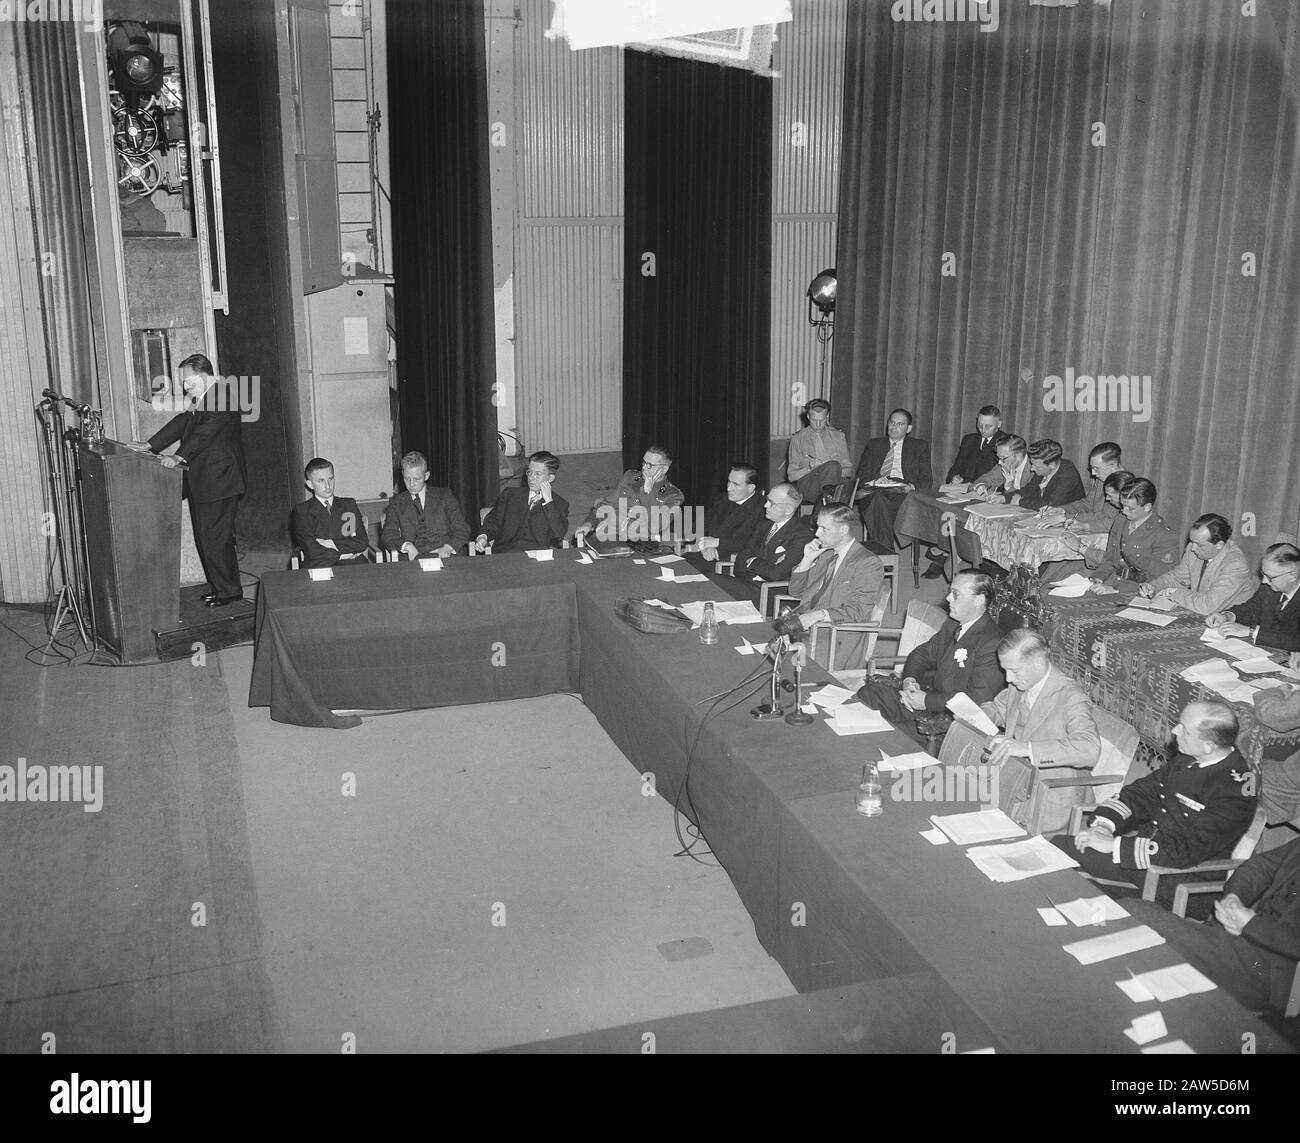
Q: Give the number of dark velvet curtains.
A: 2